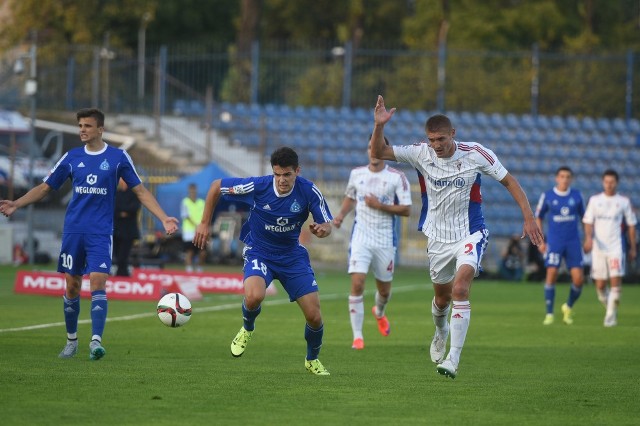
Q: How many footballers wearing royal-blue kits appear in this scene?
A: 3